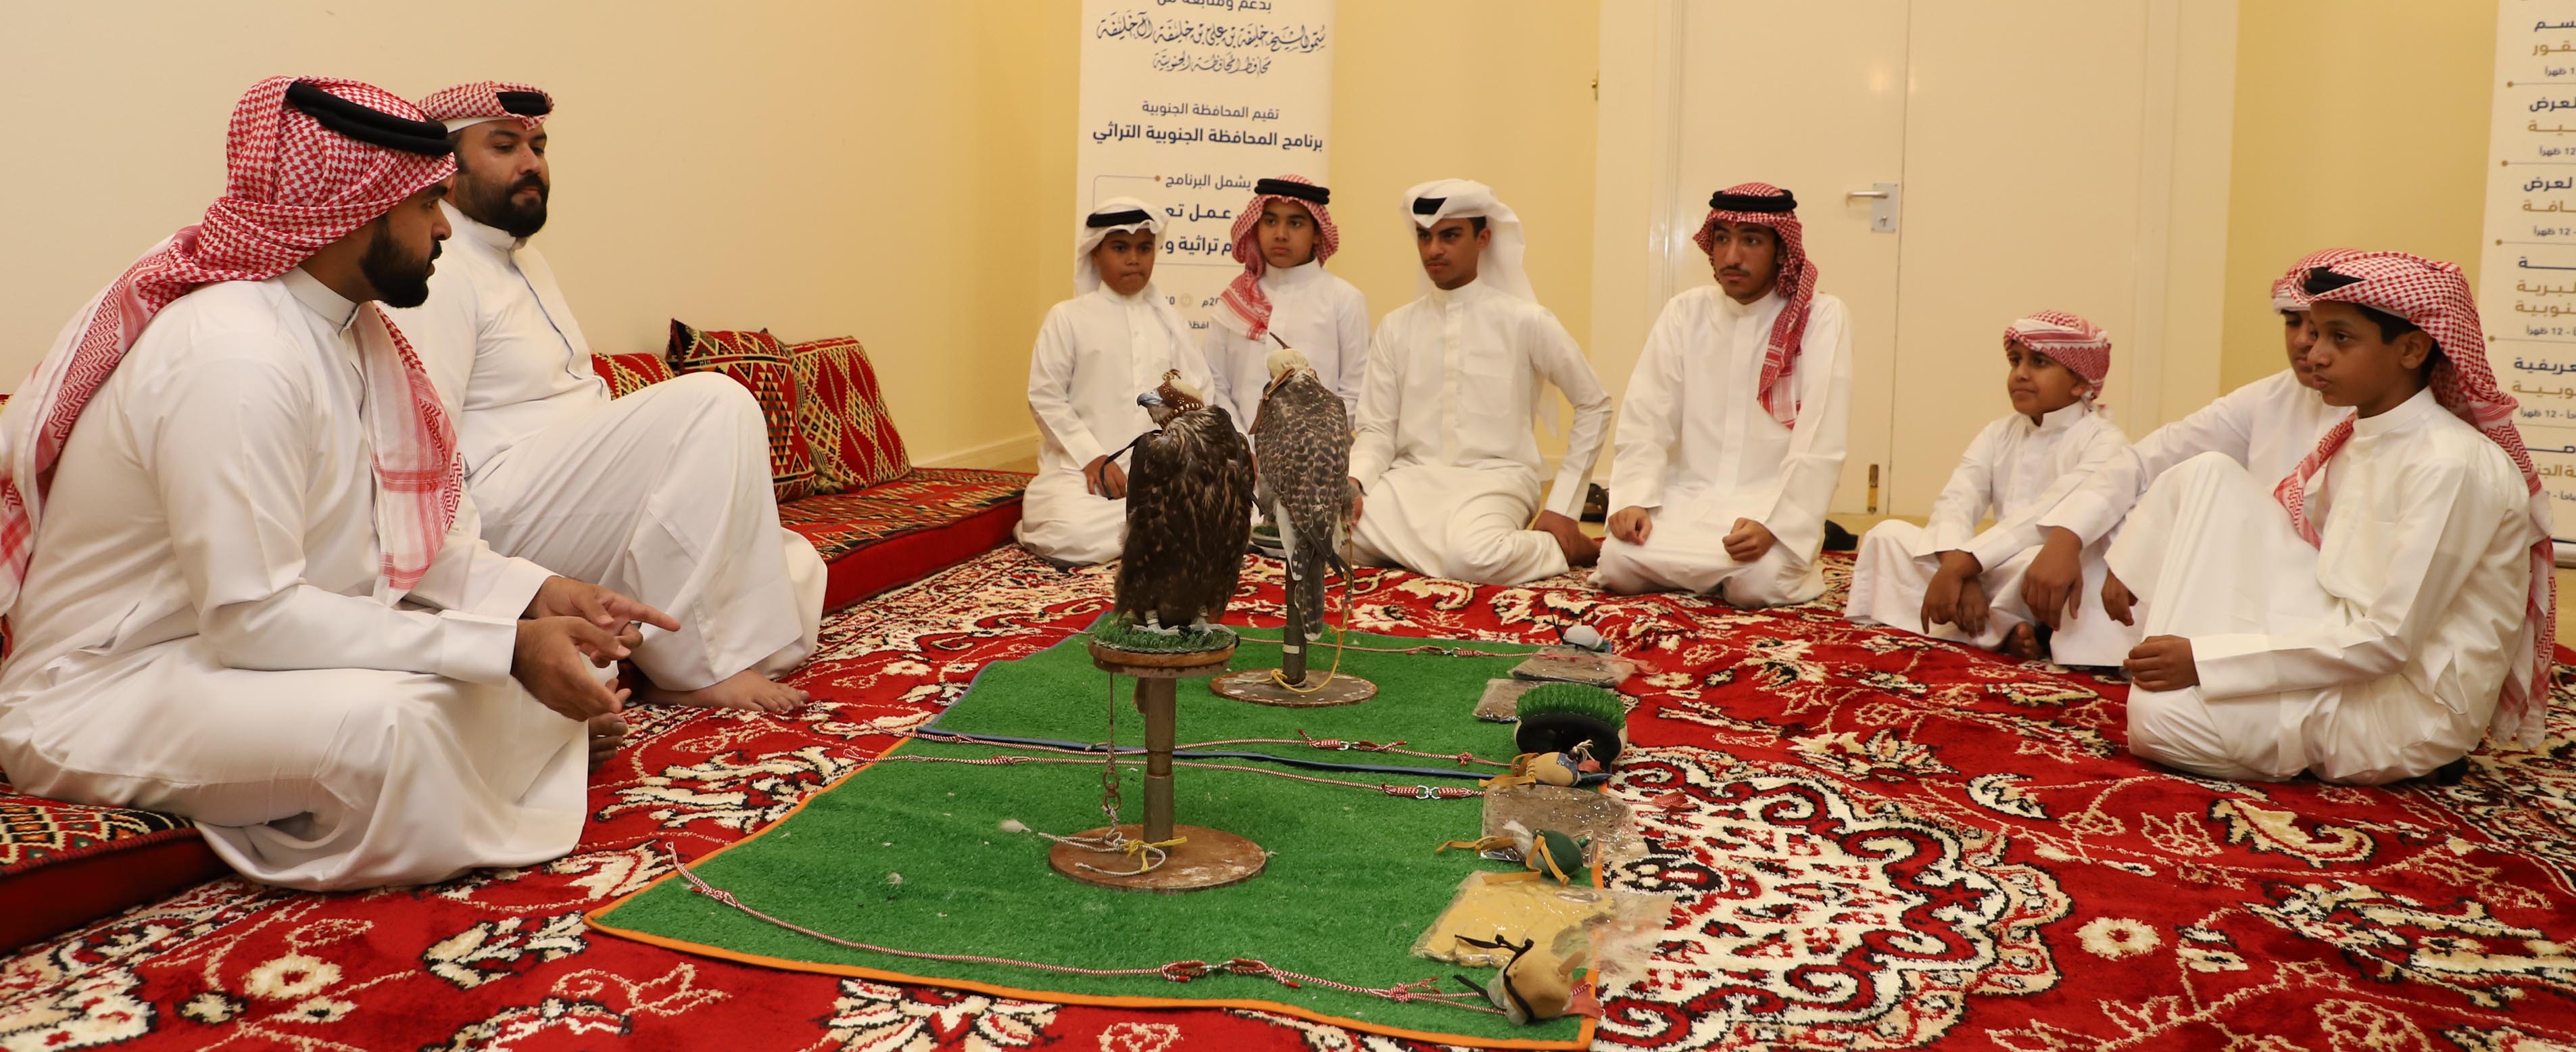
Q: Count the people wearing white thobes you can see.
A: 9